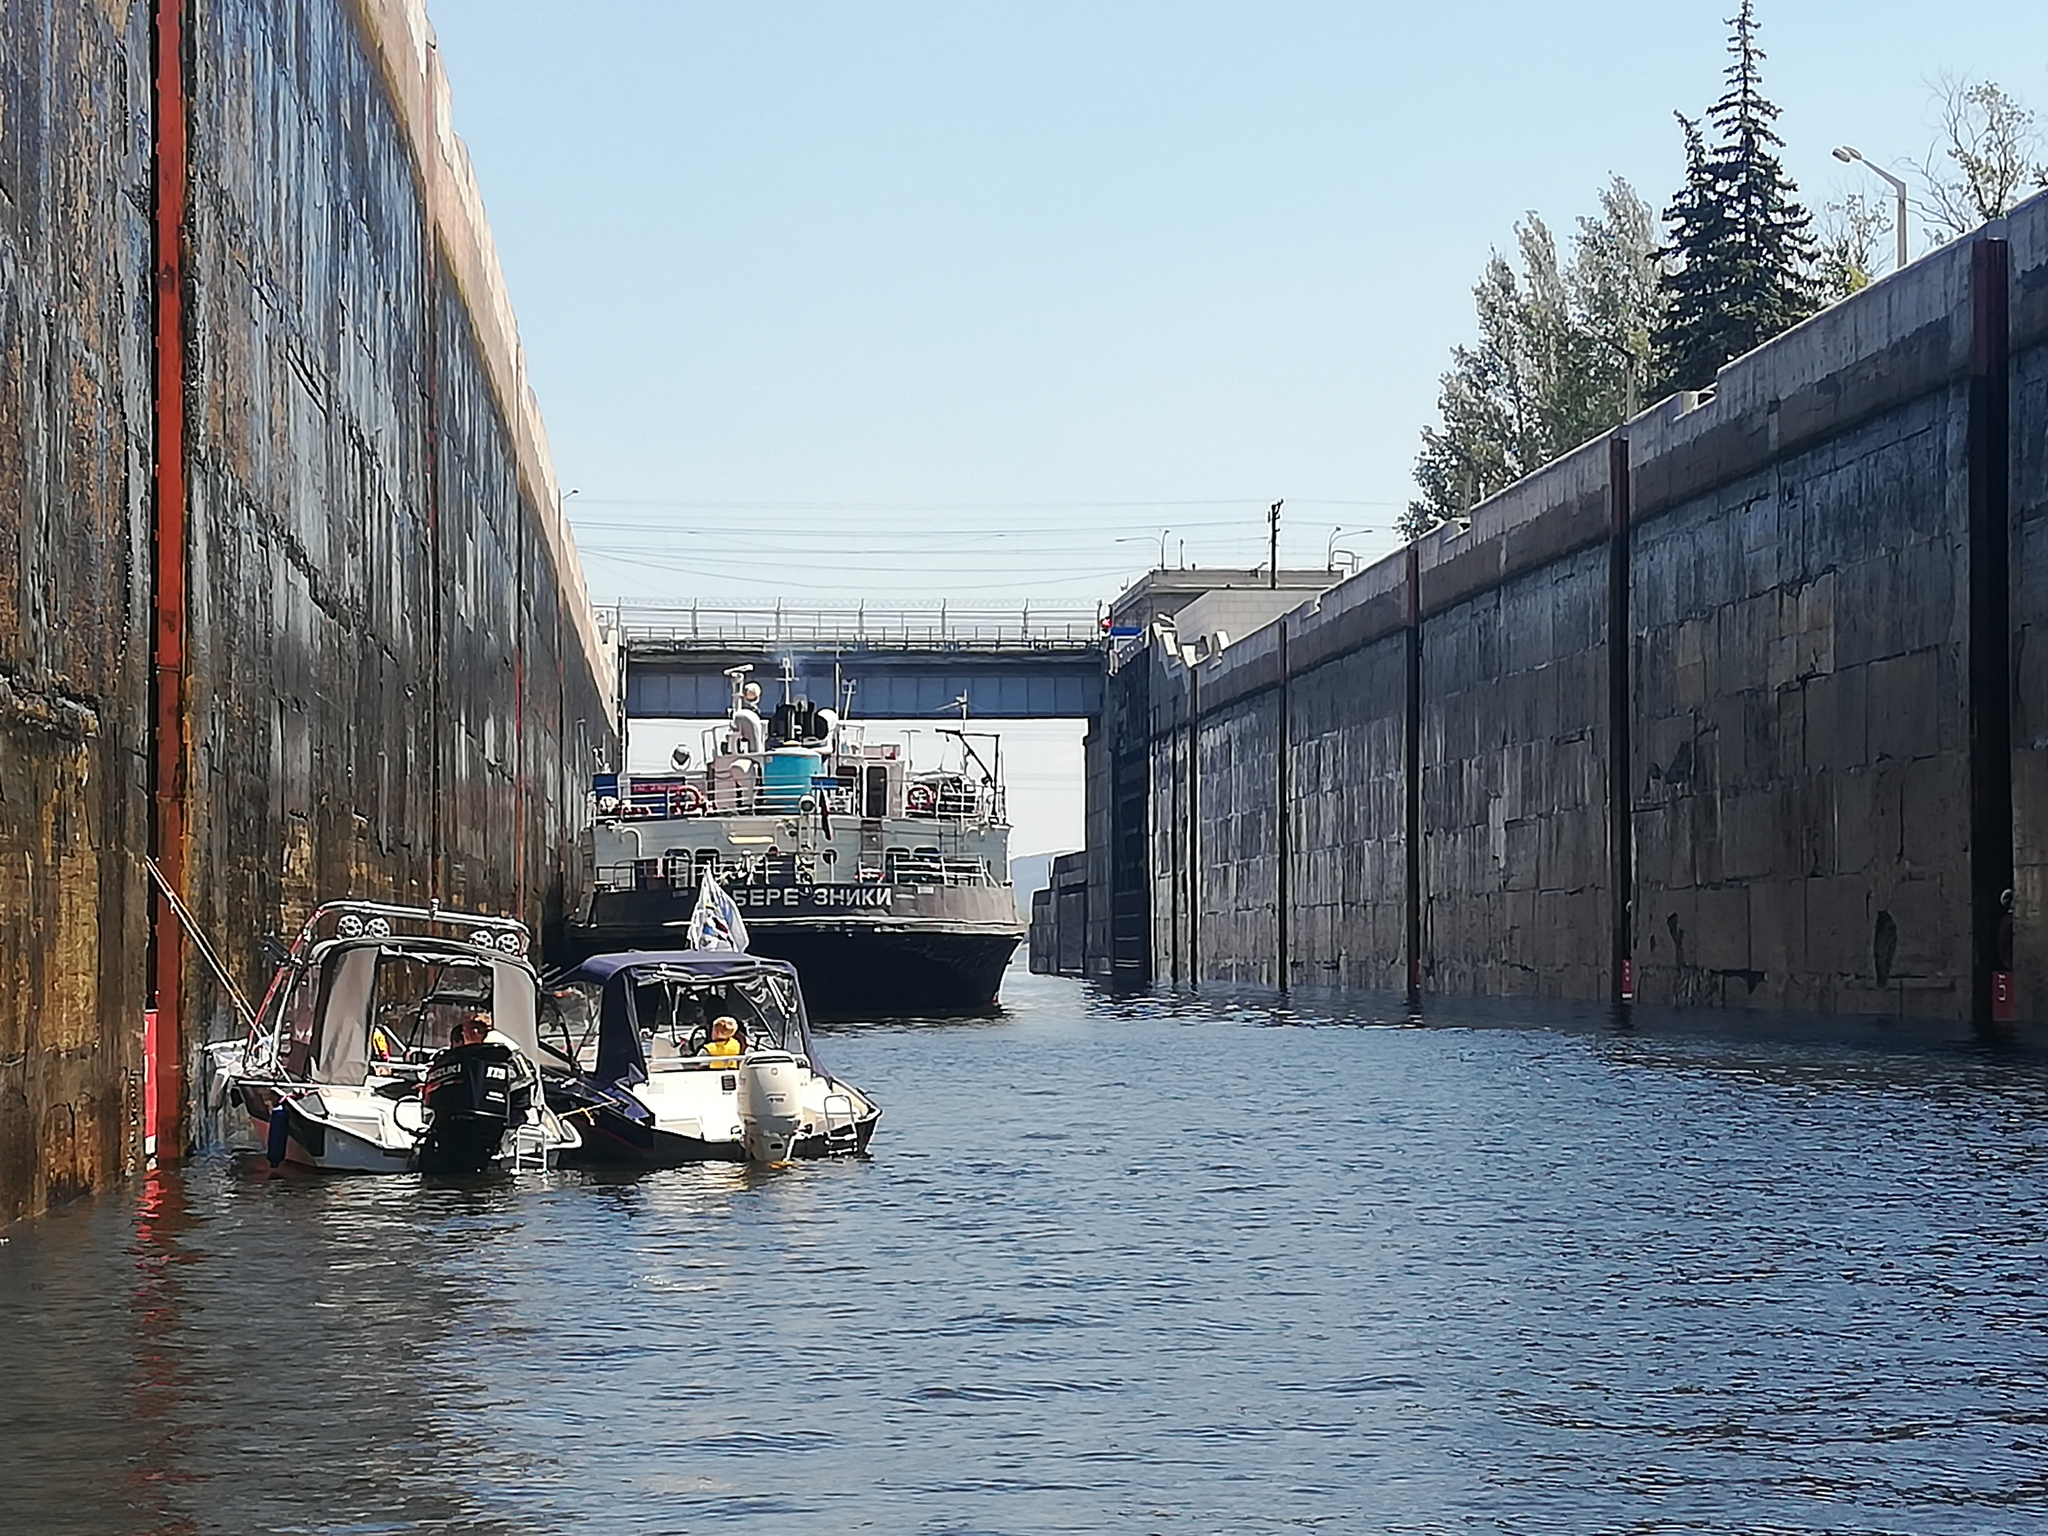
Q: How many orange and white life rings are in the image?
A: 2